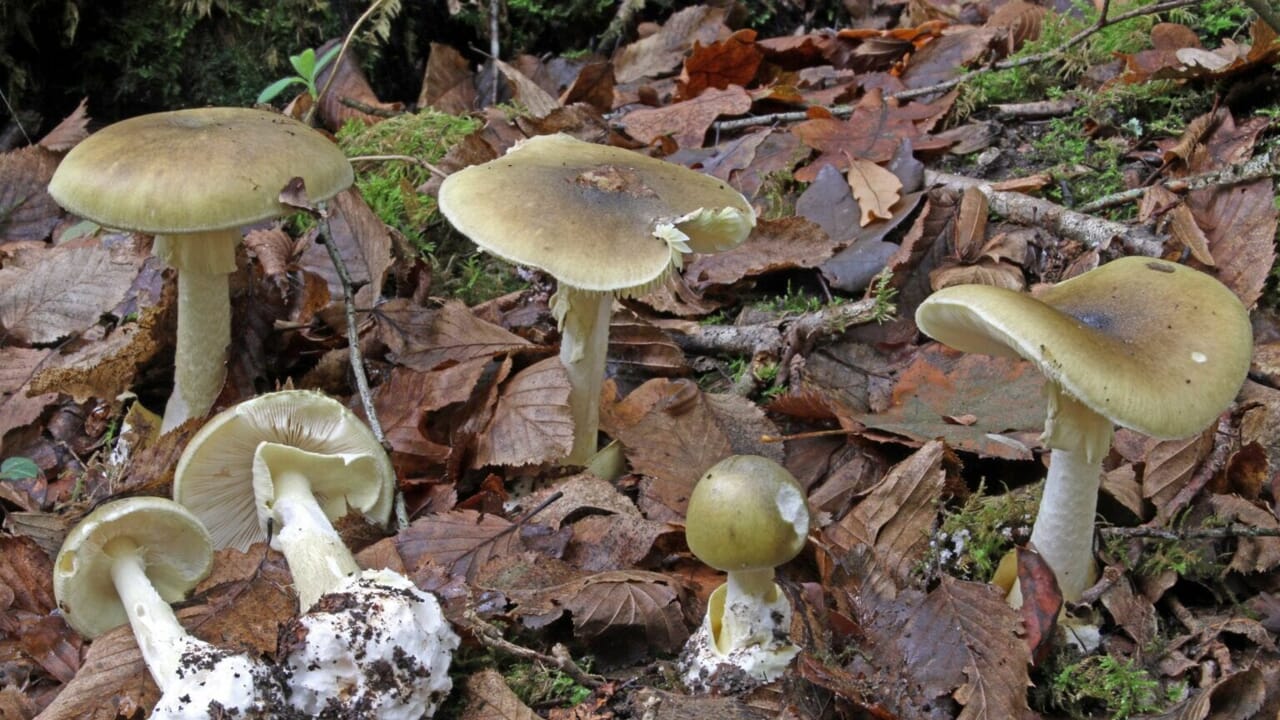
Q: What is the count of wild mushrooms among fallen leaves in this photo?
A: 6